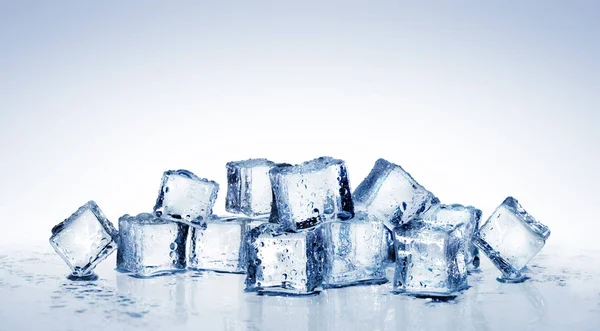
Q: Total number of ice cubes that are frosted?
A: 12